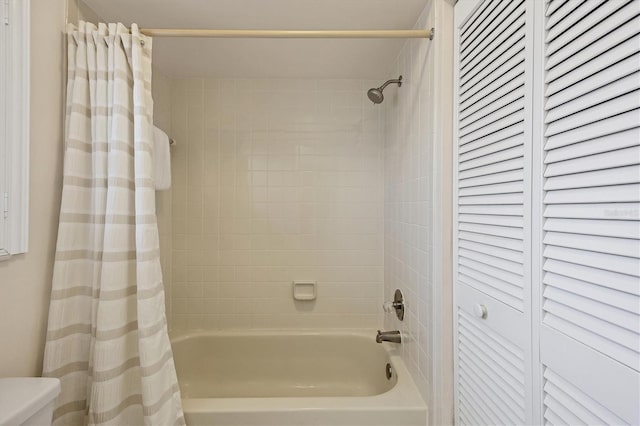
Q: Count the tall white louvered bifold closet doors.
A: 2